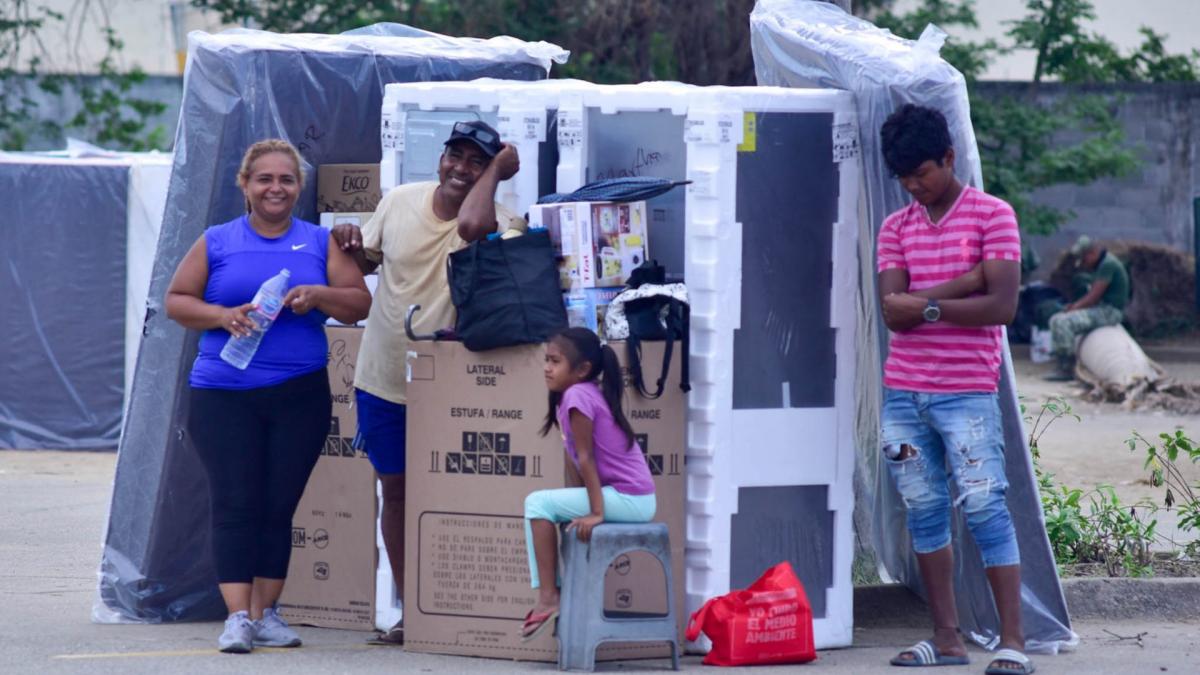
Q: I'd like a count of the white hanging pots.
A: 0